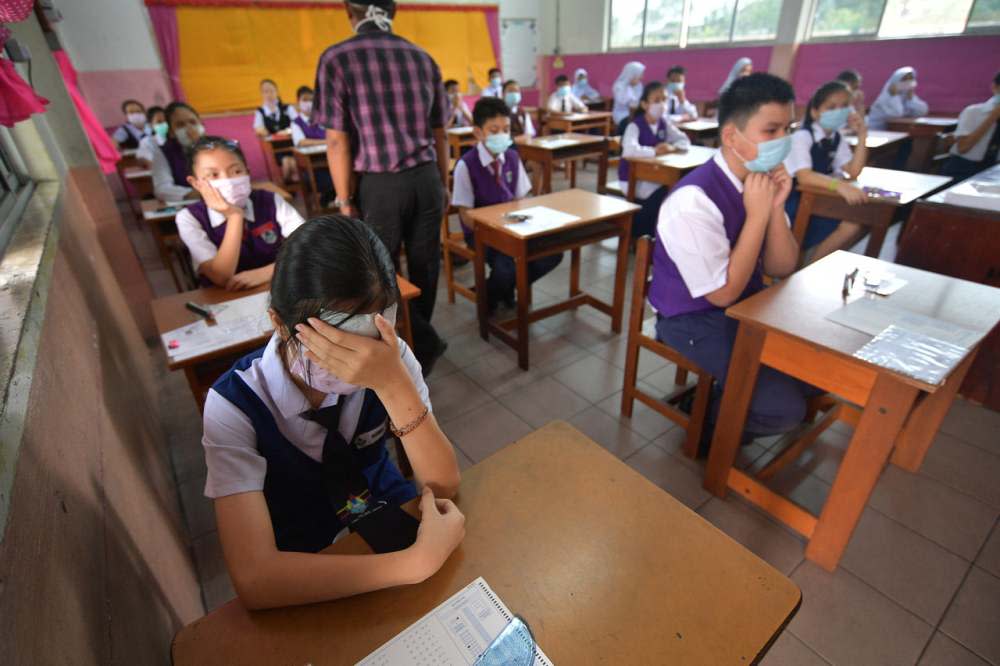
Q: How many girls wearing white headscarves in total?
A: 4